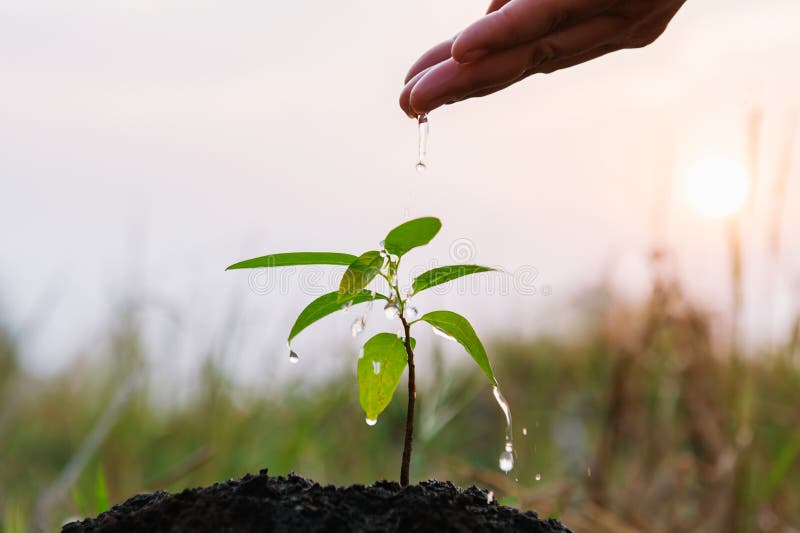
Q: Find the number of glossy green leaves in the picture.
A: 7